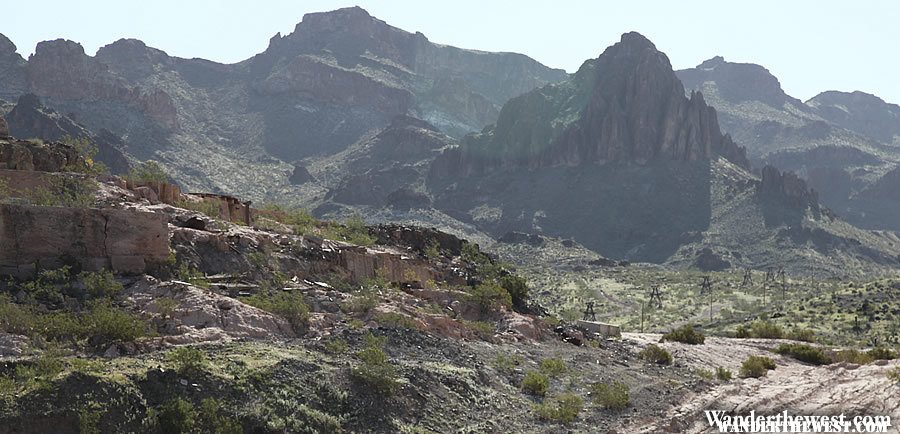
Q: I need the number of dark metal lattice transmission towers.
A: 6